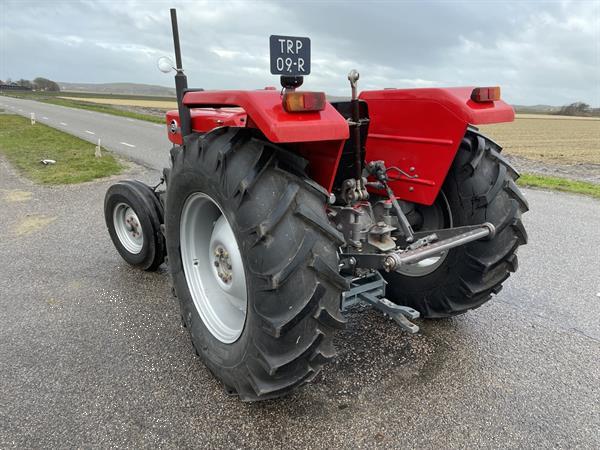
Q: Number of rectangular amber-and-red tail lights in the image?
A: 2